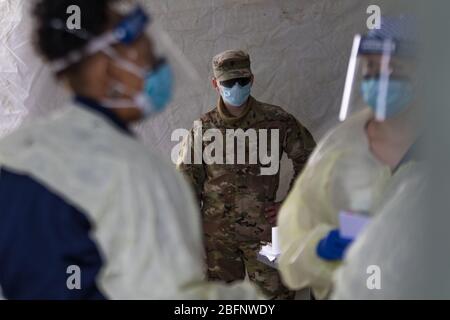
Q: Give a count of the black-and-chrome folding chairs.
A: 0